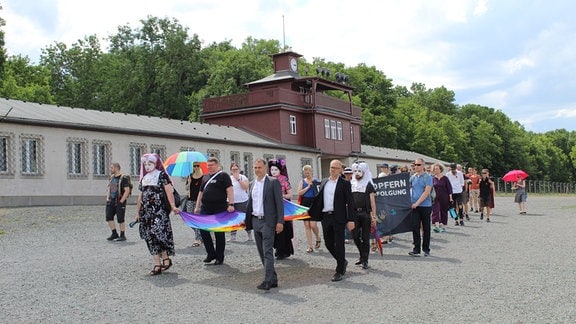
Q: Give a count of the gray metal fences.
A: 1